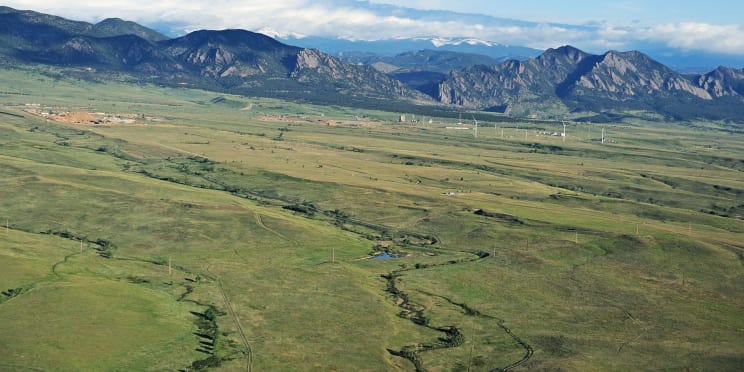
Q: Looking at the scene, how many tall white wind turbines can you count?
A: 3